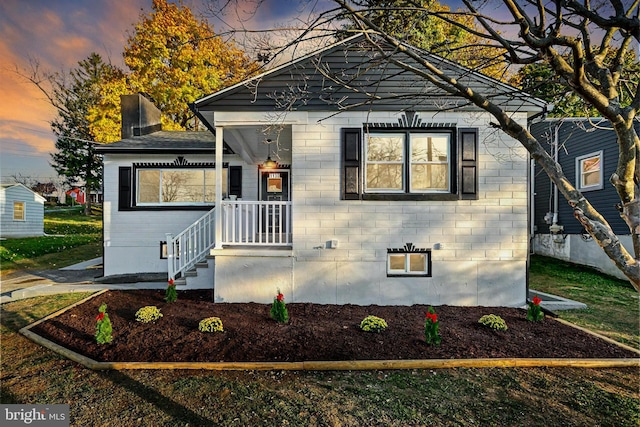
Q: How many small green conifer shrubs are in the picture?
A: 5